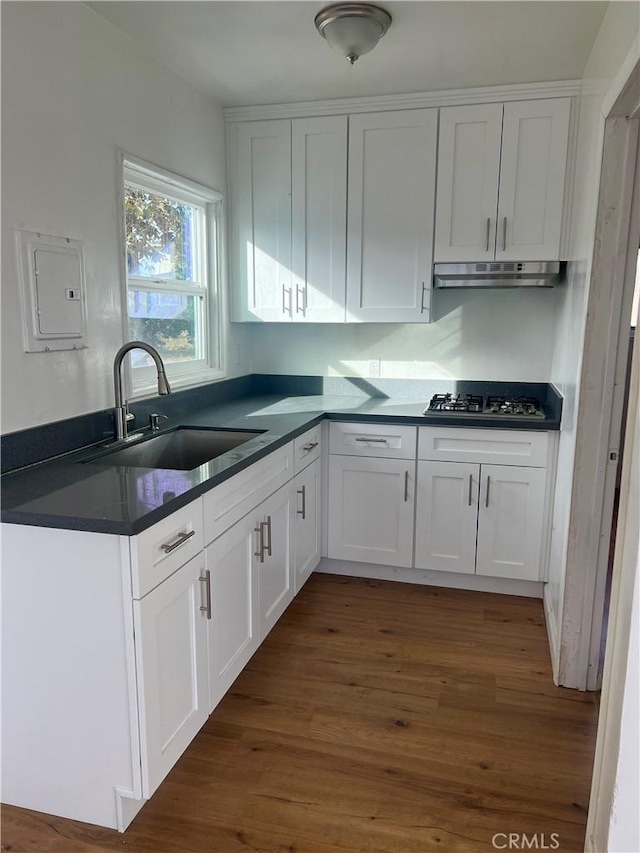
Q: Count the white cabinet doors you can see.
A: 12